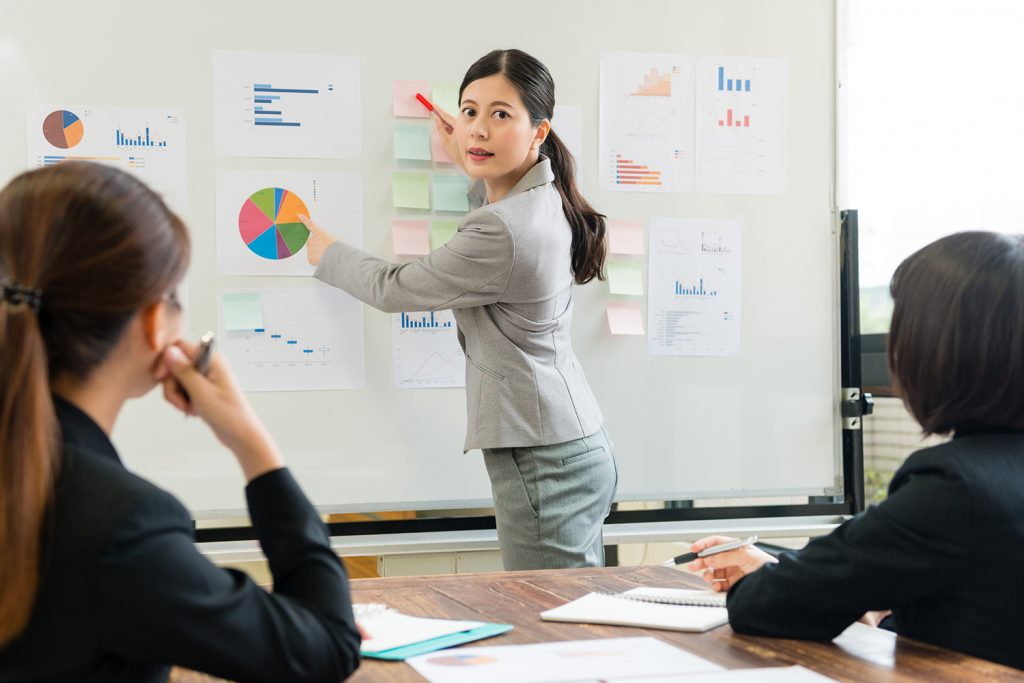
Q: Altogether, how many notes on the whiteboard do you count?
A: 12